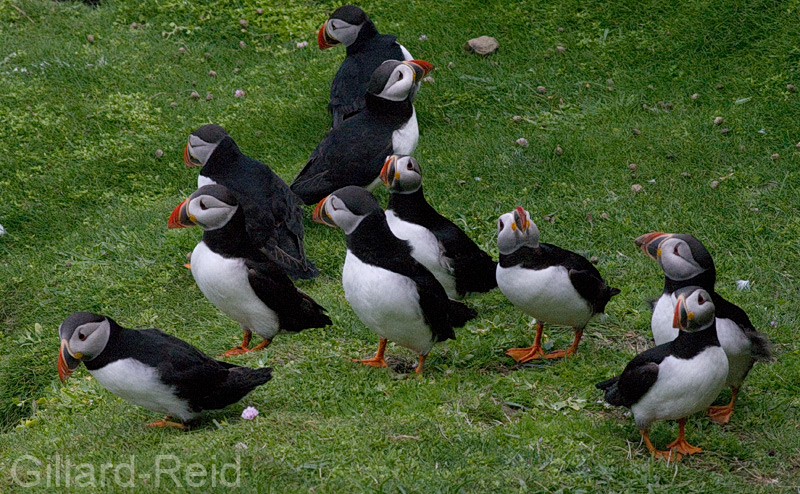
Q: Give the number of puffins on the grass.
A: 10